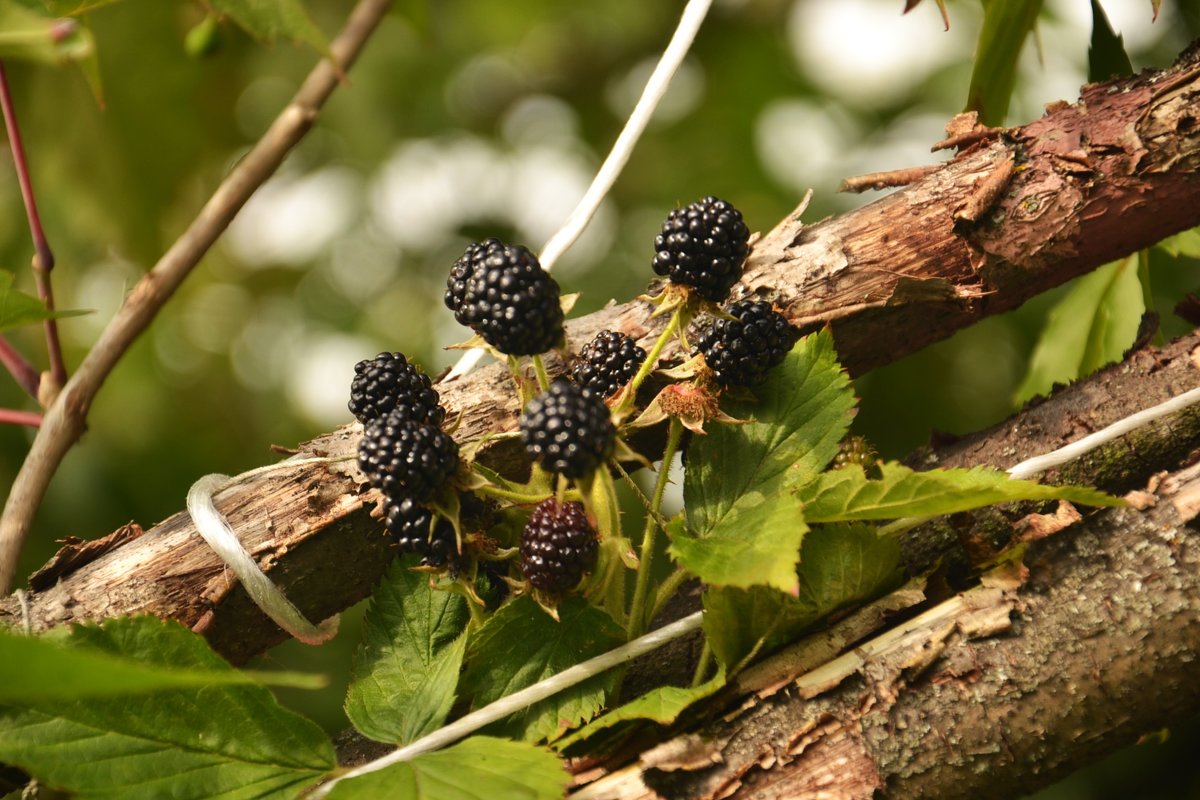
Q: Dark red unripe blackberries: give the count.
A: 1